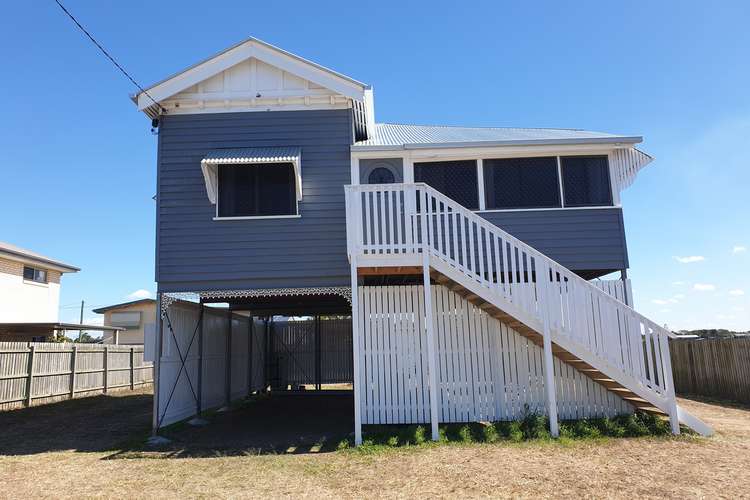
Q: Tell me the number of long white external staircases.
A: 1